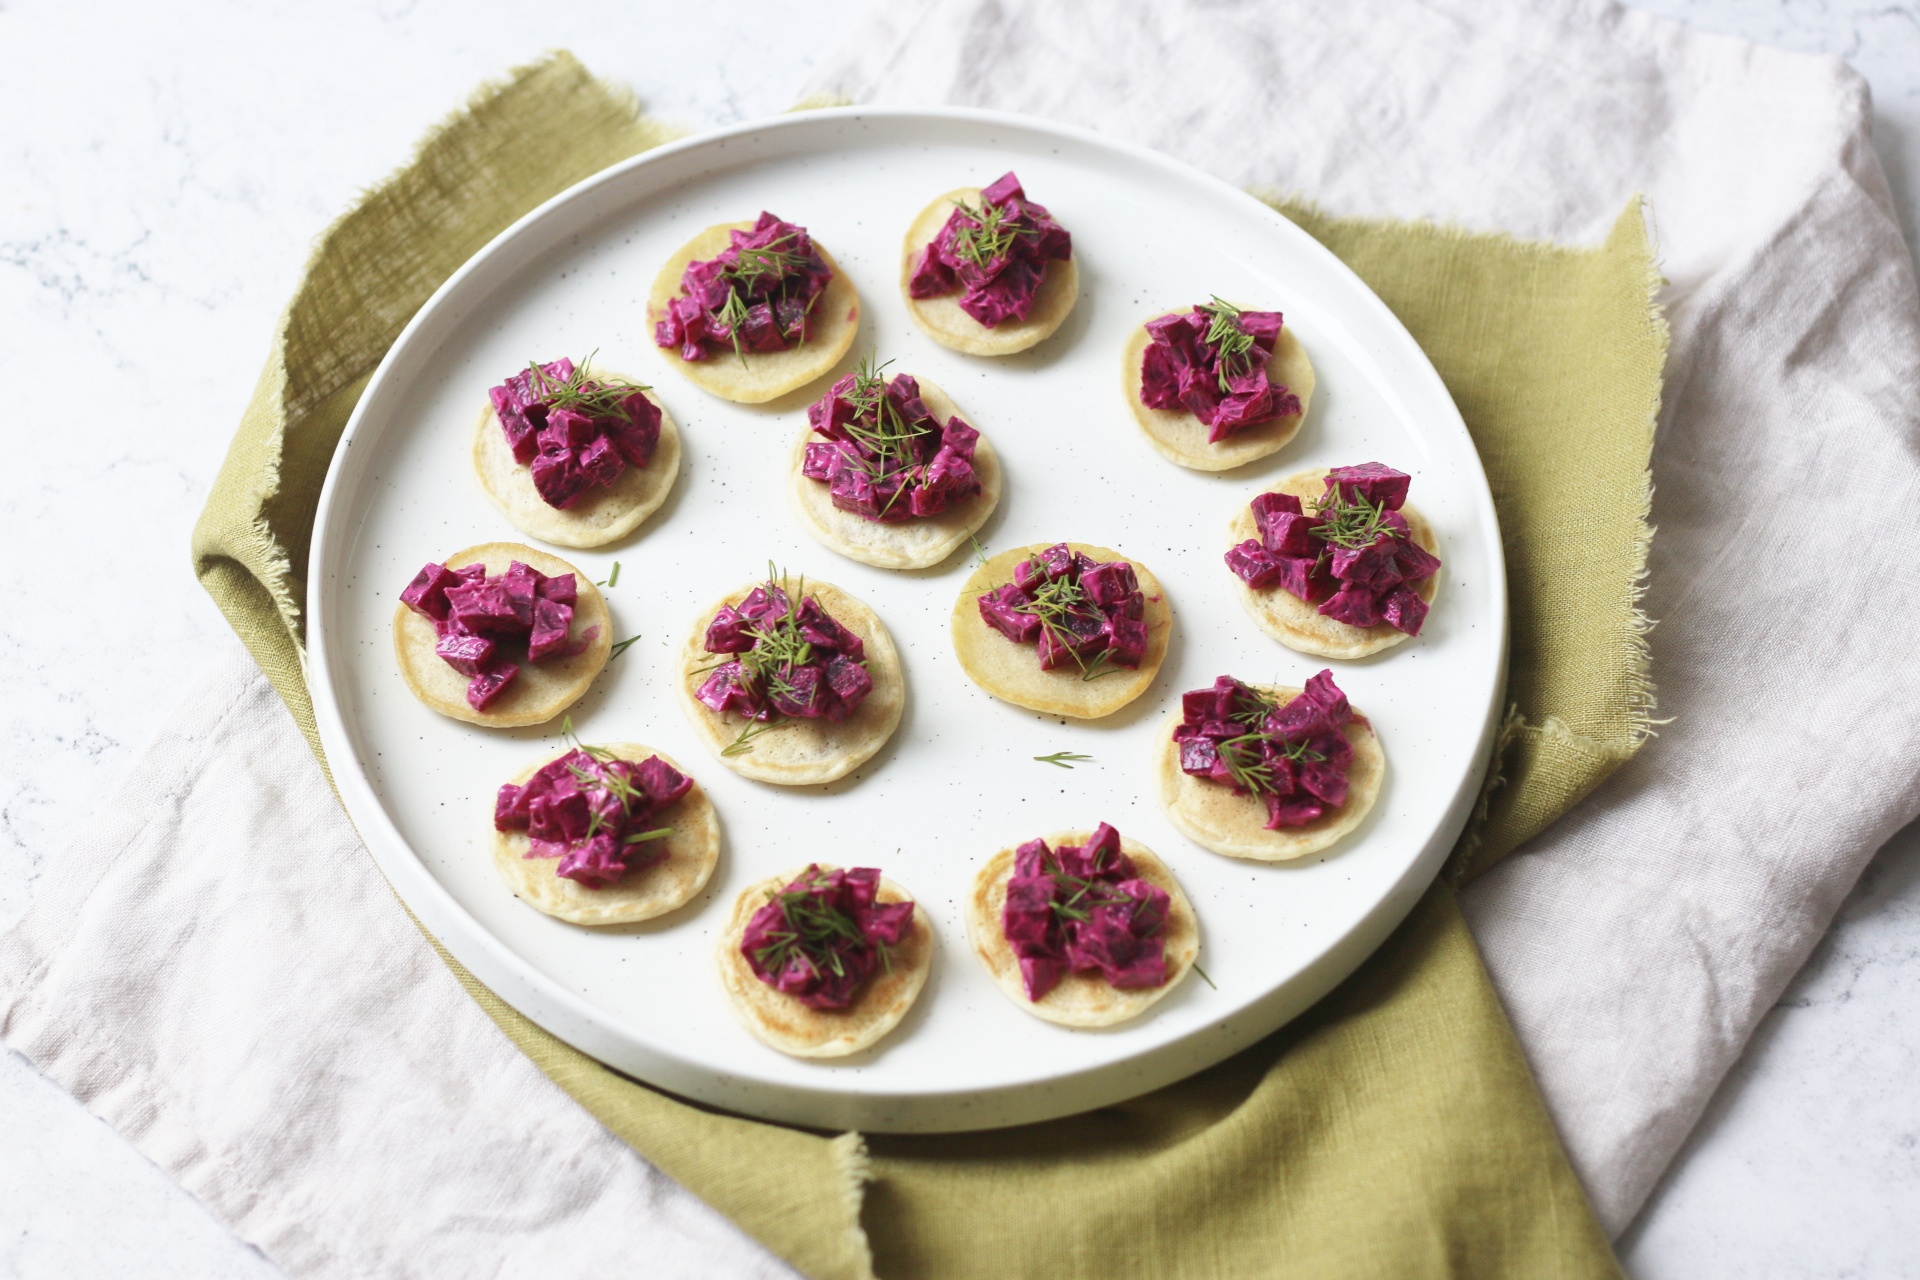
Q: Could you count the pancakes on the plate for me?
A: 13